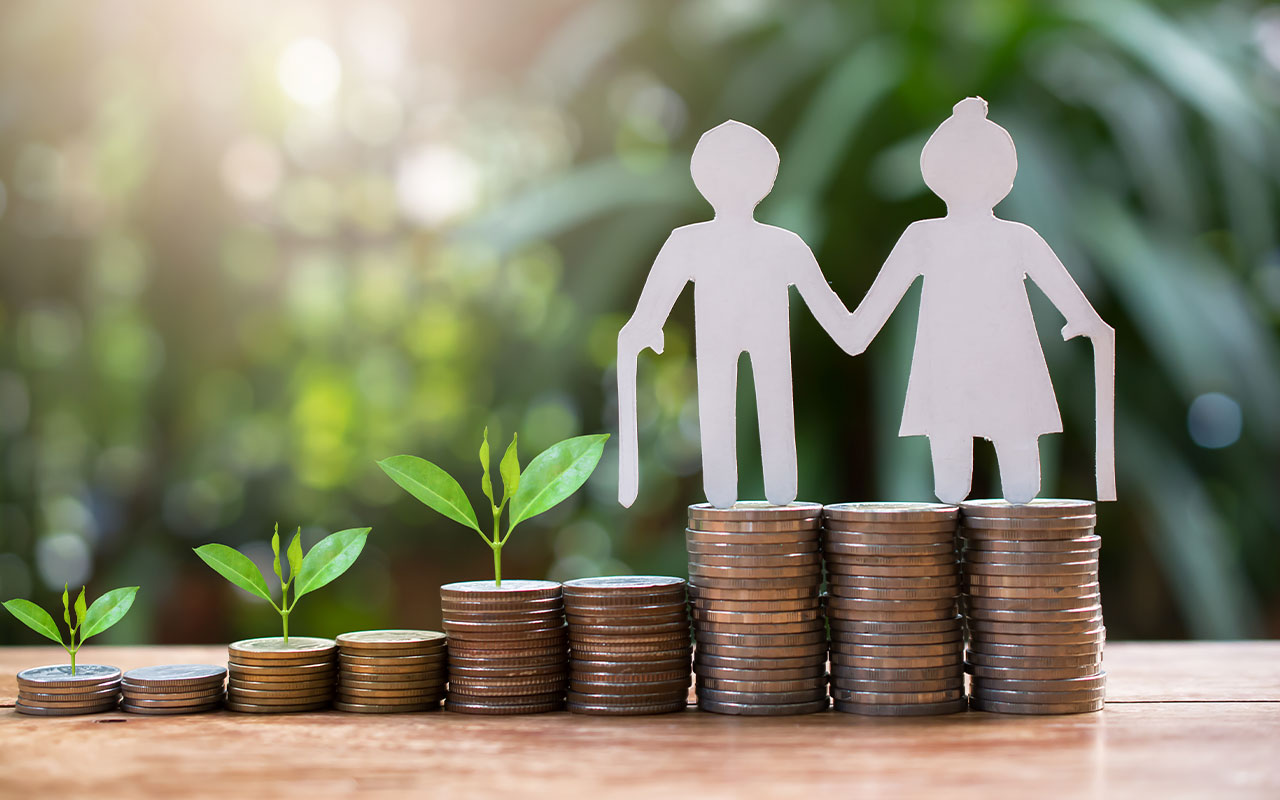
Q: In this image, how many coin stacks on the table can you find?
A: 9